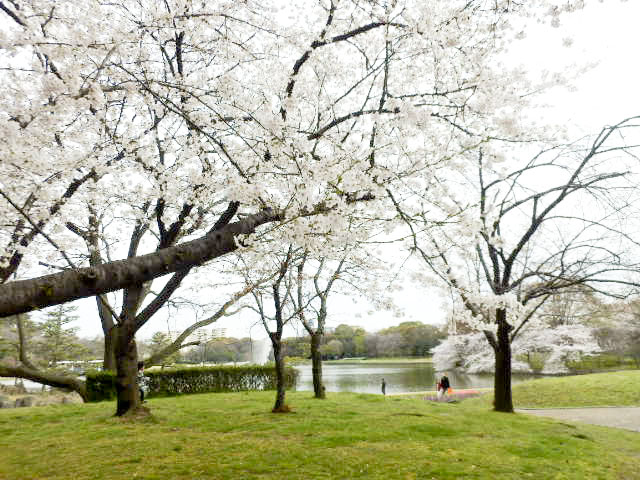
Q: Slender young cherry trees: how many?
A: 2